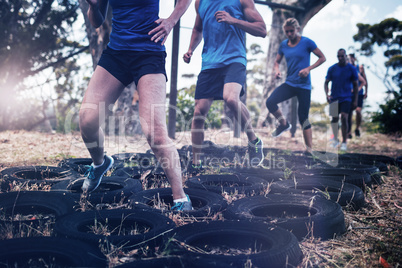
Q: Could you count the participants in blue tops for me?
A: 5